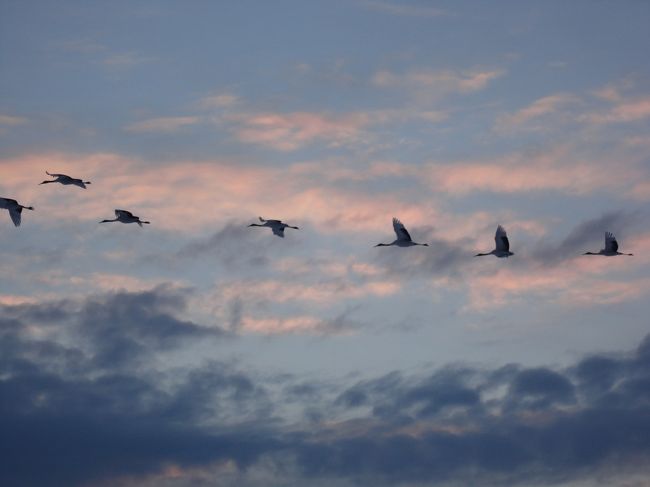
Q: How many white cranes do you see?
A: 7